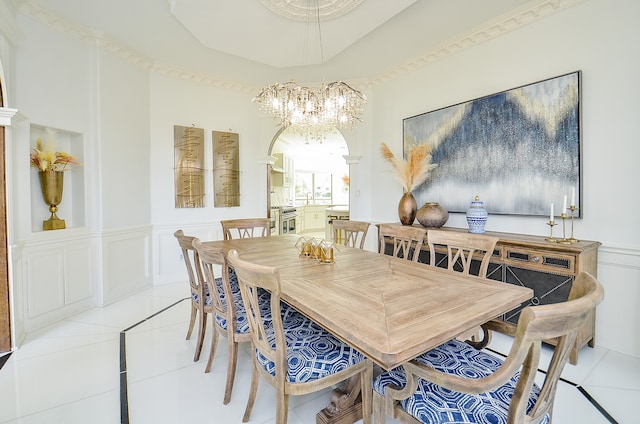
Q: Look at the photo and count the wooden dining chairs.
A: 8